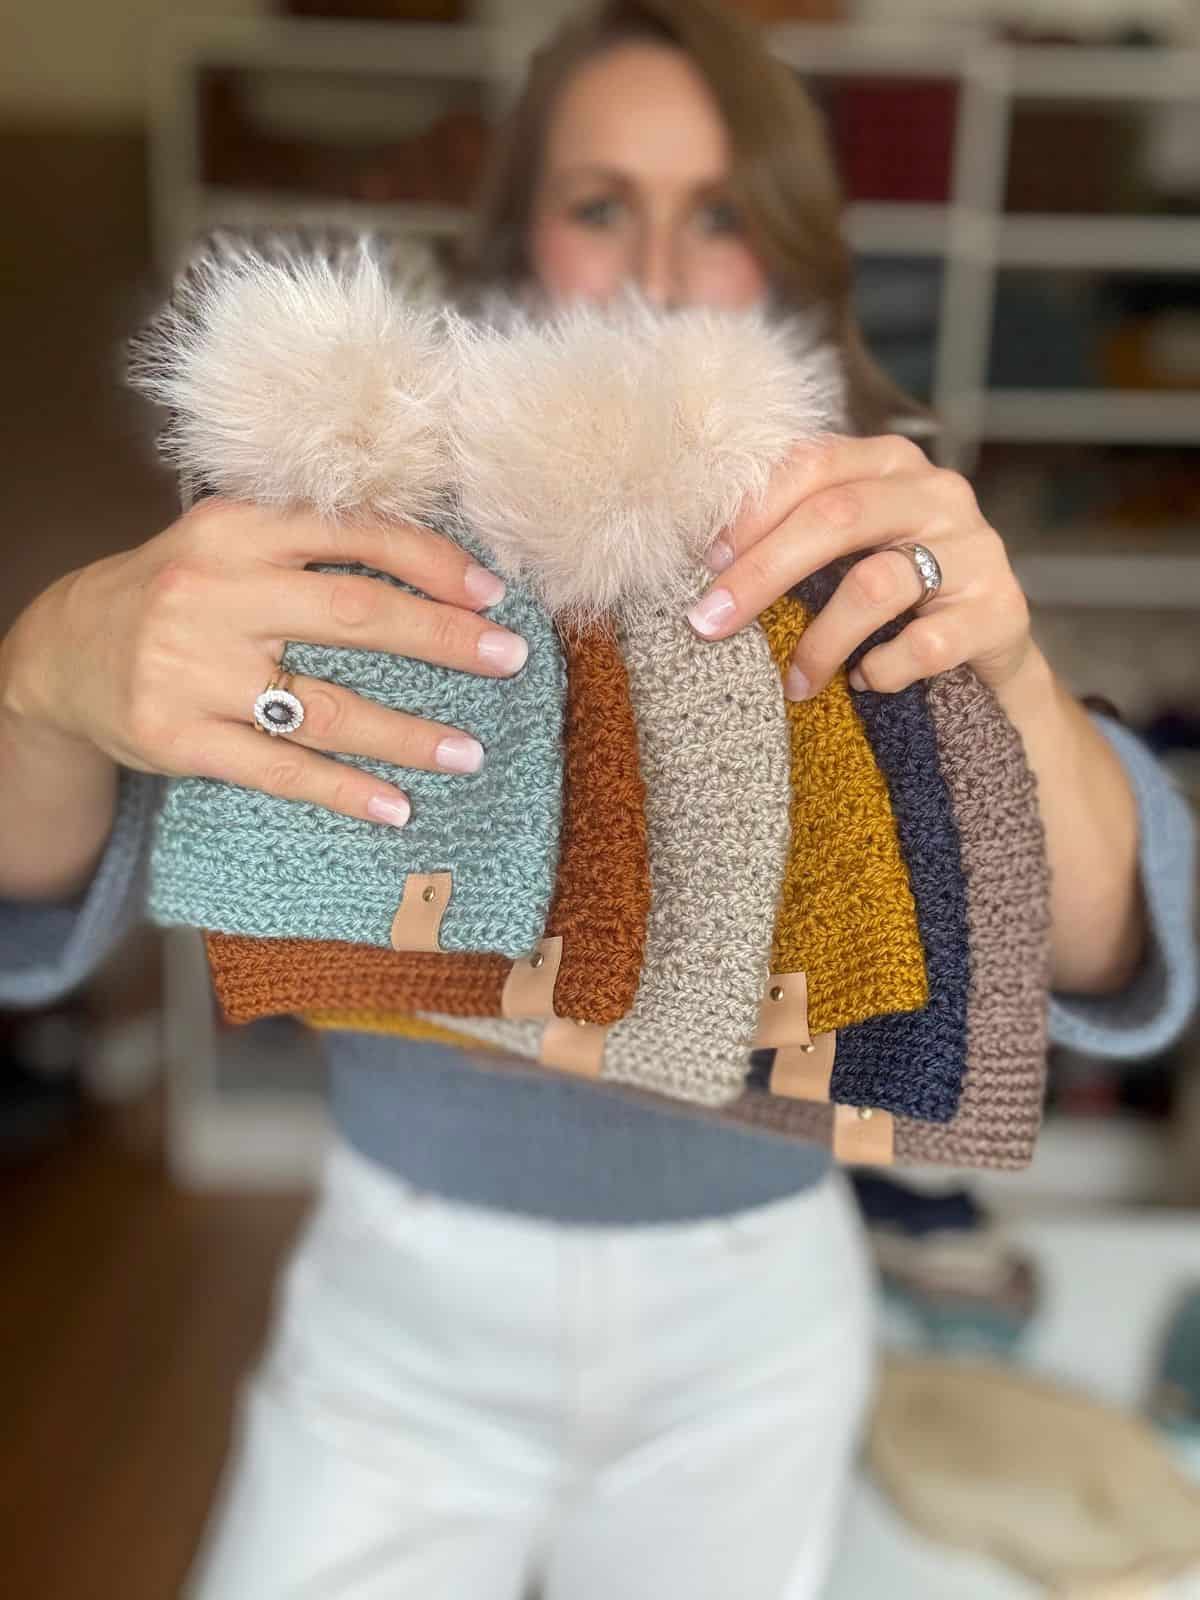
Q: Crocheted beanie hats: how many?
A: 6